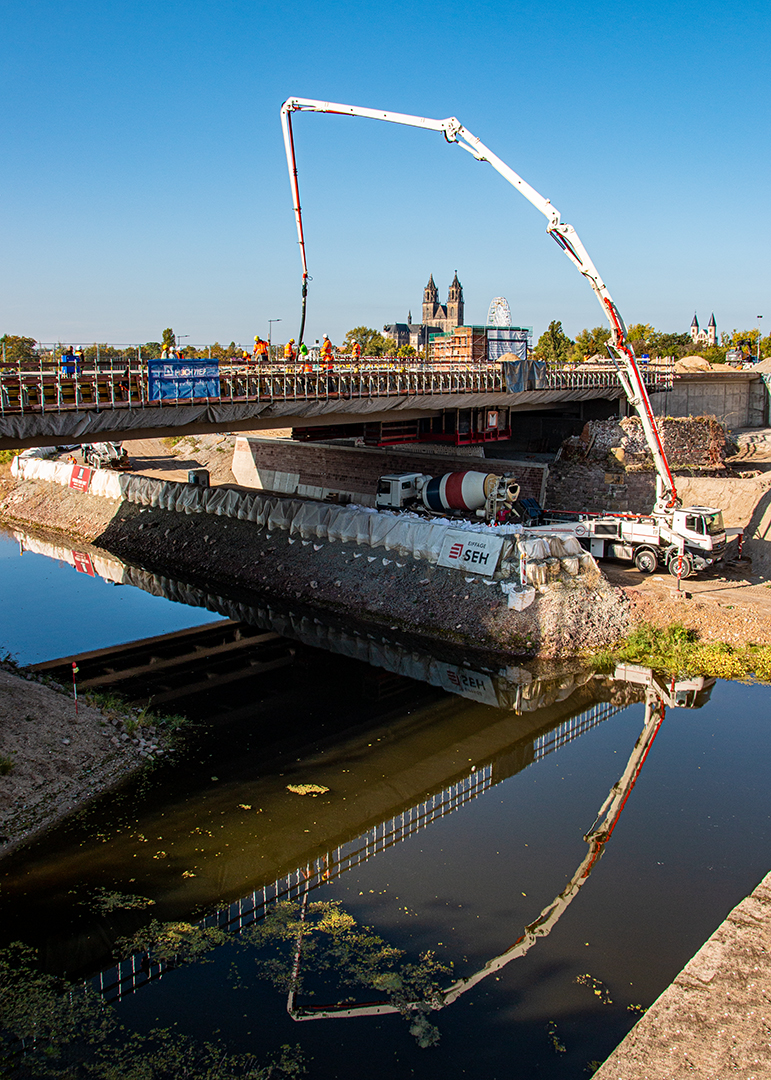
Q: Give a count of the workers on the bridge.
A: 13